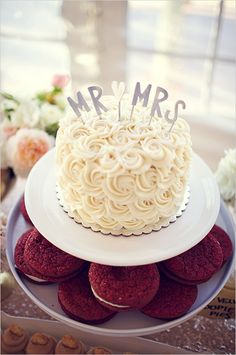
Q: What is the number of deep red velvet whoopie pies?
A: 8